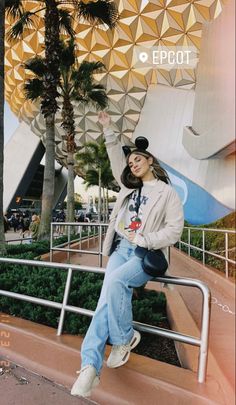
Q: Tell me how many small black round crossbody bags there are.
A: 1